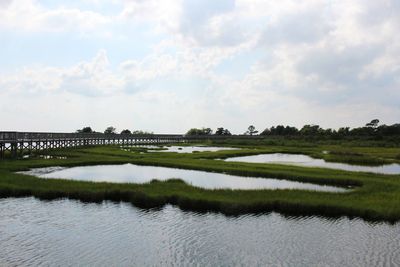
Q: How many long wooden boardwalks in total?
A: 1